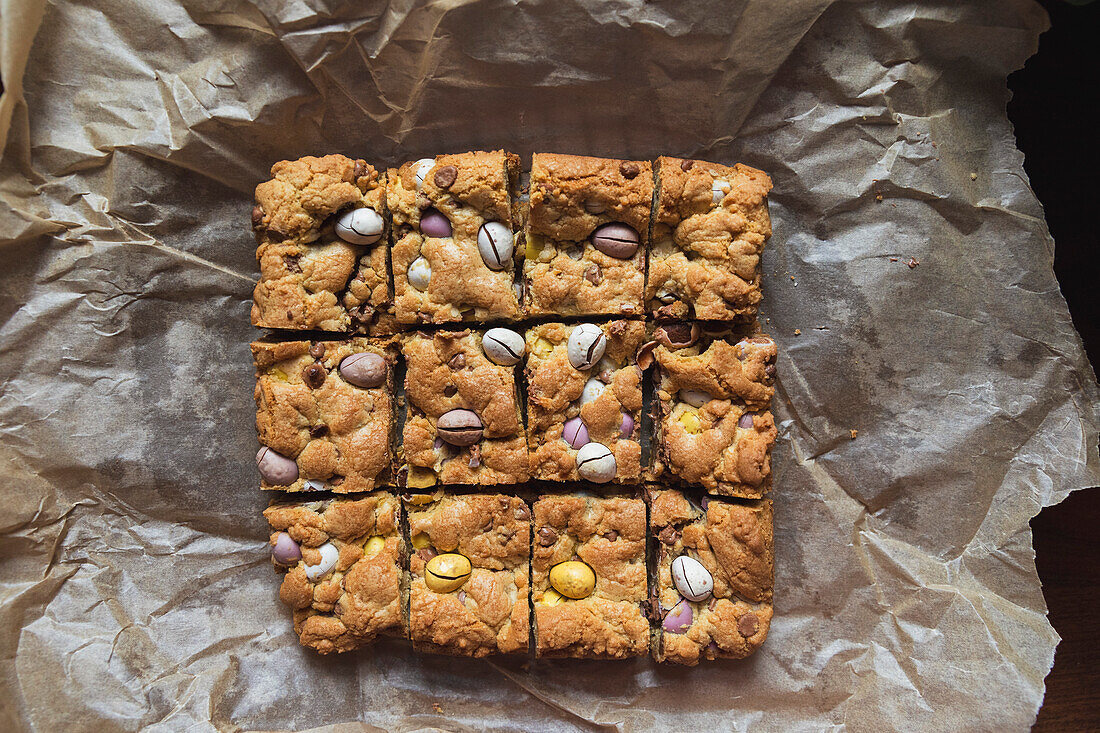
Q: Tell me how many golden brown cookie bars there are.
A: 12